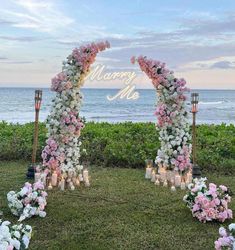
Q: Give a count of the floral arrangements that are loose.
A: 4